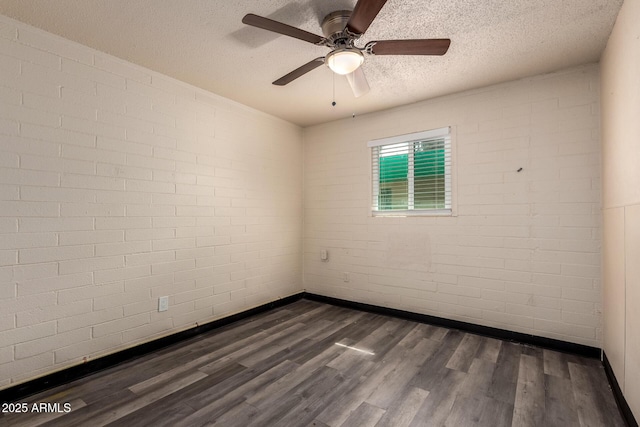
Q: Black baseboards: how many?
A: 3